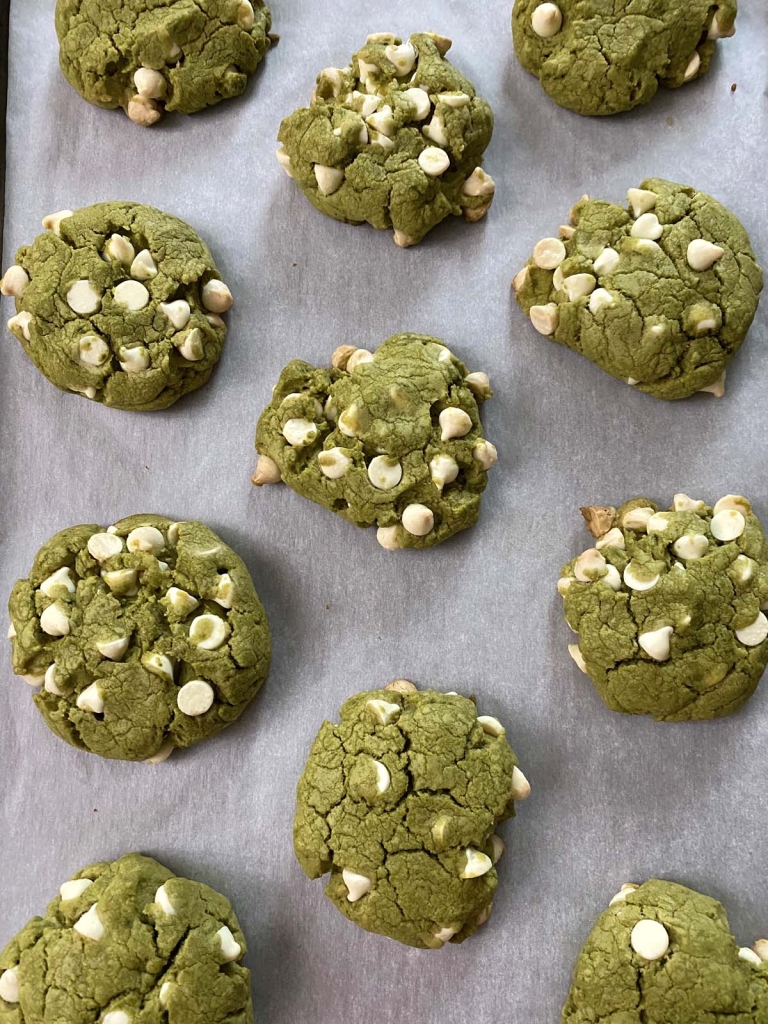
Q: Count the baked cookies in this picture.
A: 11